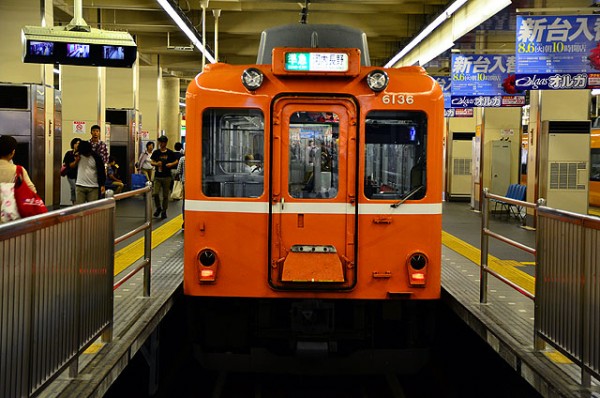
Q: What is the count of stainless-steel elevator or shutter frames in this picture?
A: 2